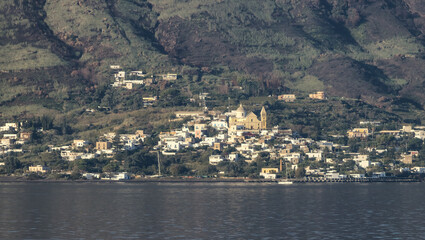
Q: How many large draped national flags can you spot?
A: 0